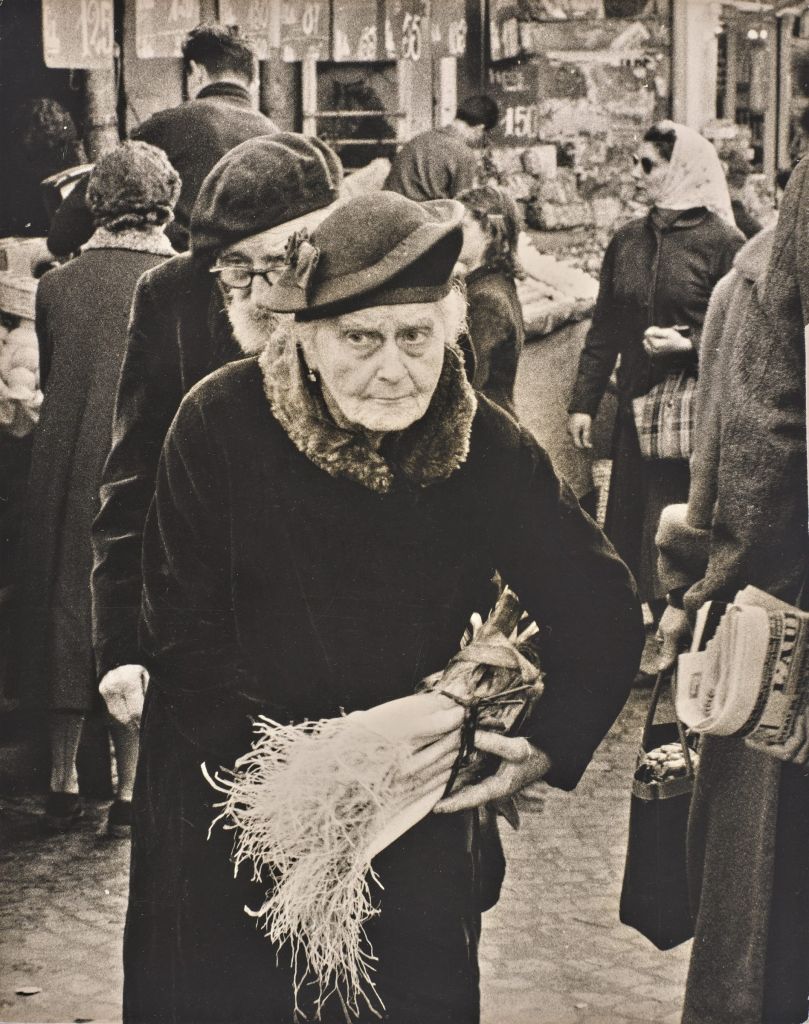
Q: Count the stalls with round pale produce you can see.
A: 1